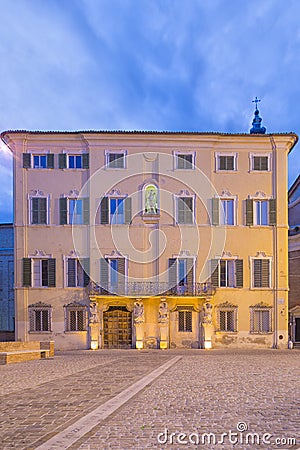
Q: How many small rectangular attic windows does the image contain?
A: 6